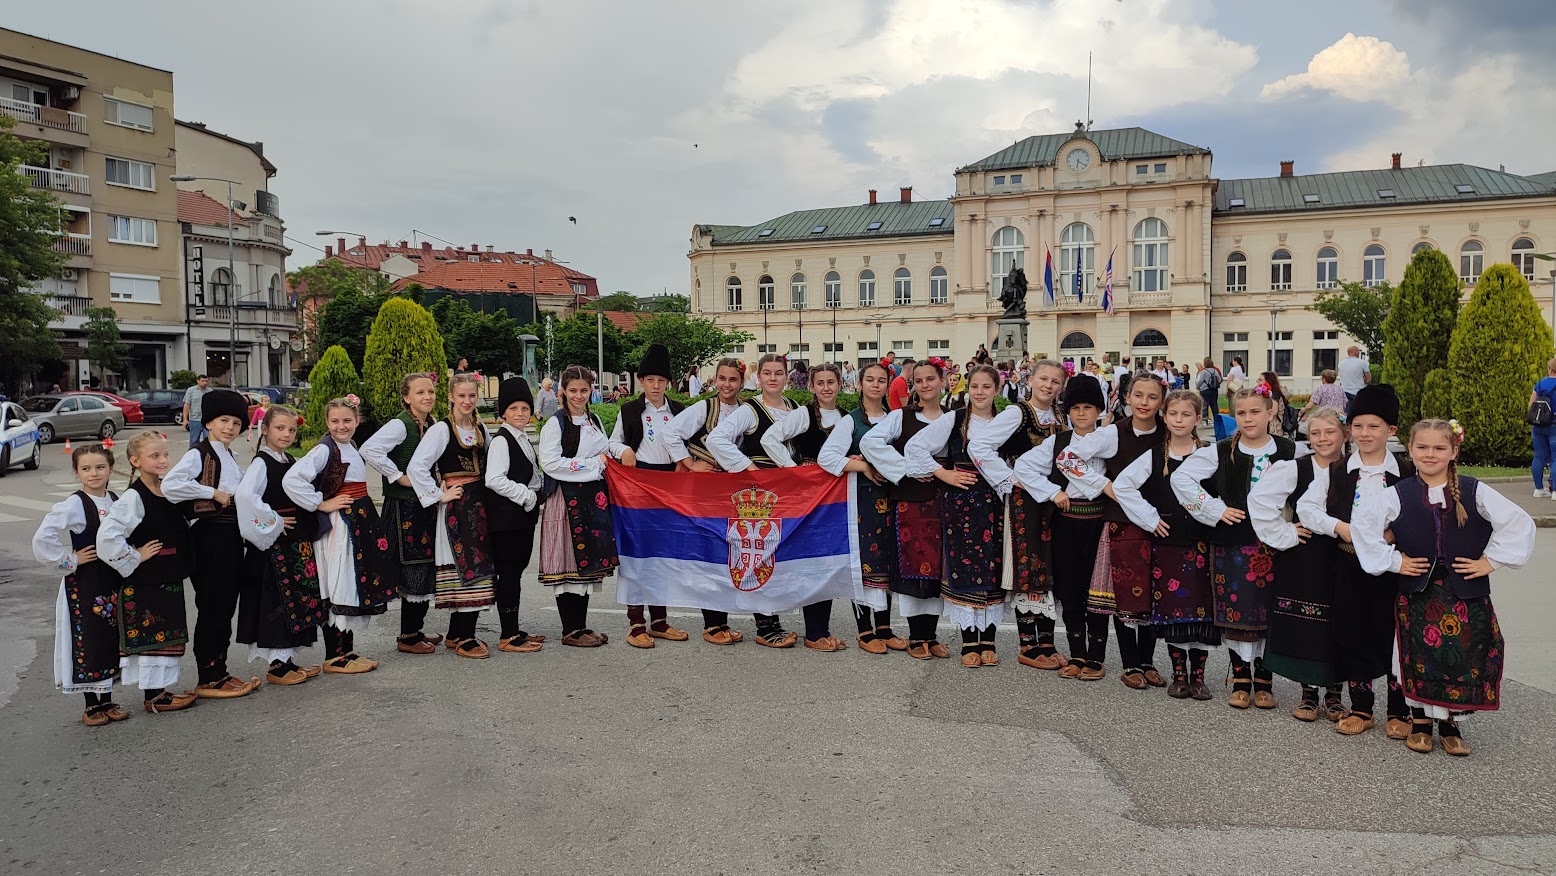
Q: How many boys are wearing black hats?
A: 5